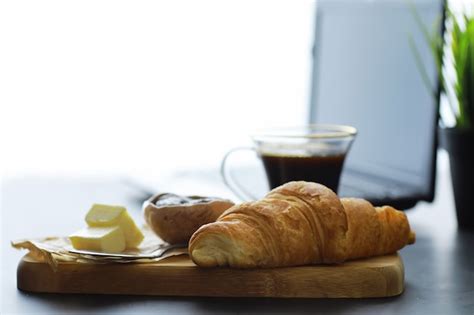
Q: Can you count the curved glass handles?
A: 1